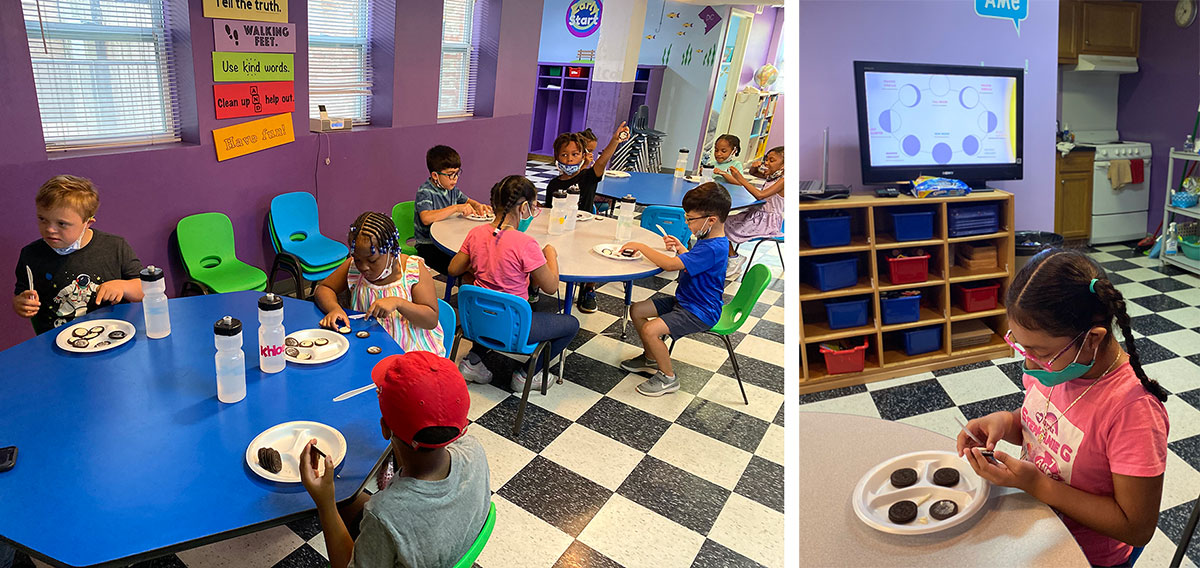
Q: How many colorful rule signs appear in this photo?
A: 5